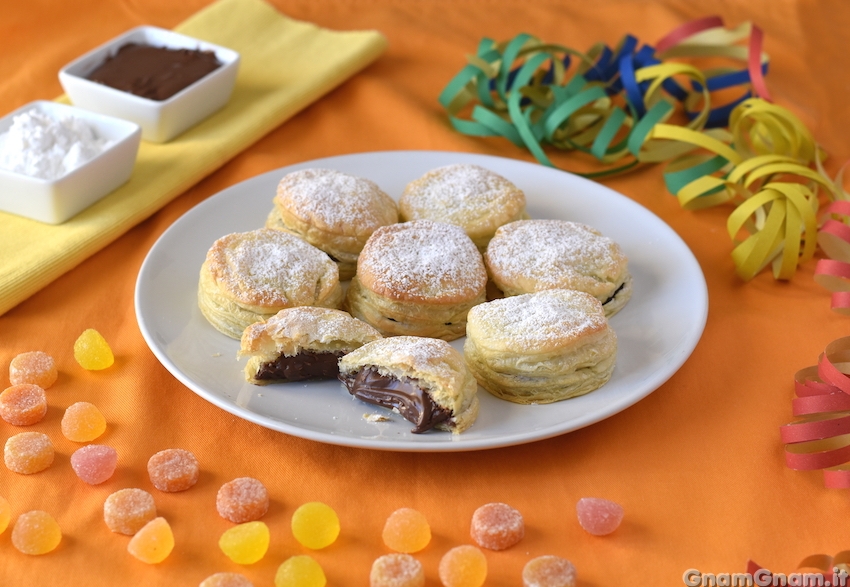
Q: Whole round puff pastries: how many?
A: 6